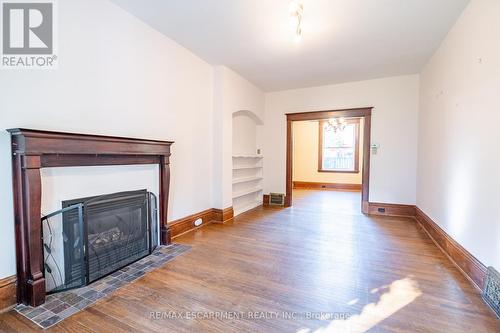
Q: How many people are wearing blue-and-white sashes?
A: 0